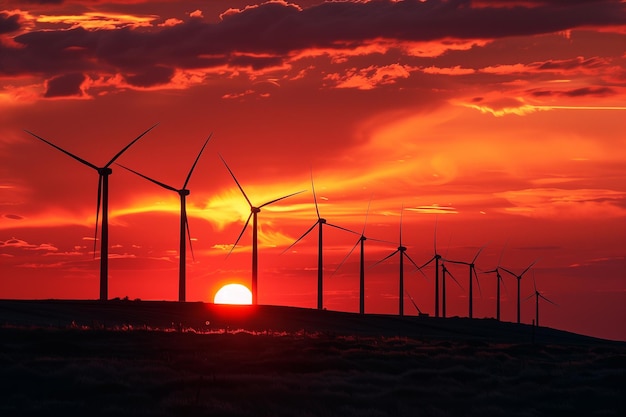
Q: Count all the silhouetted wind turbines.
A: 12